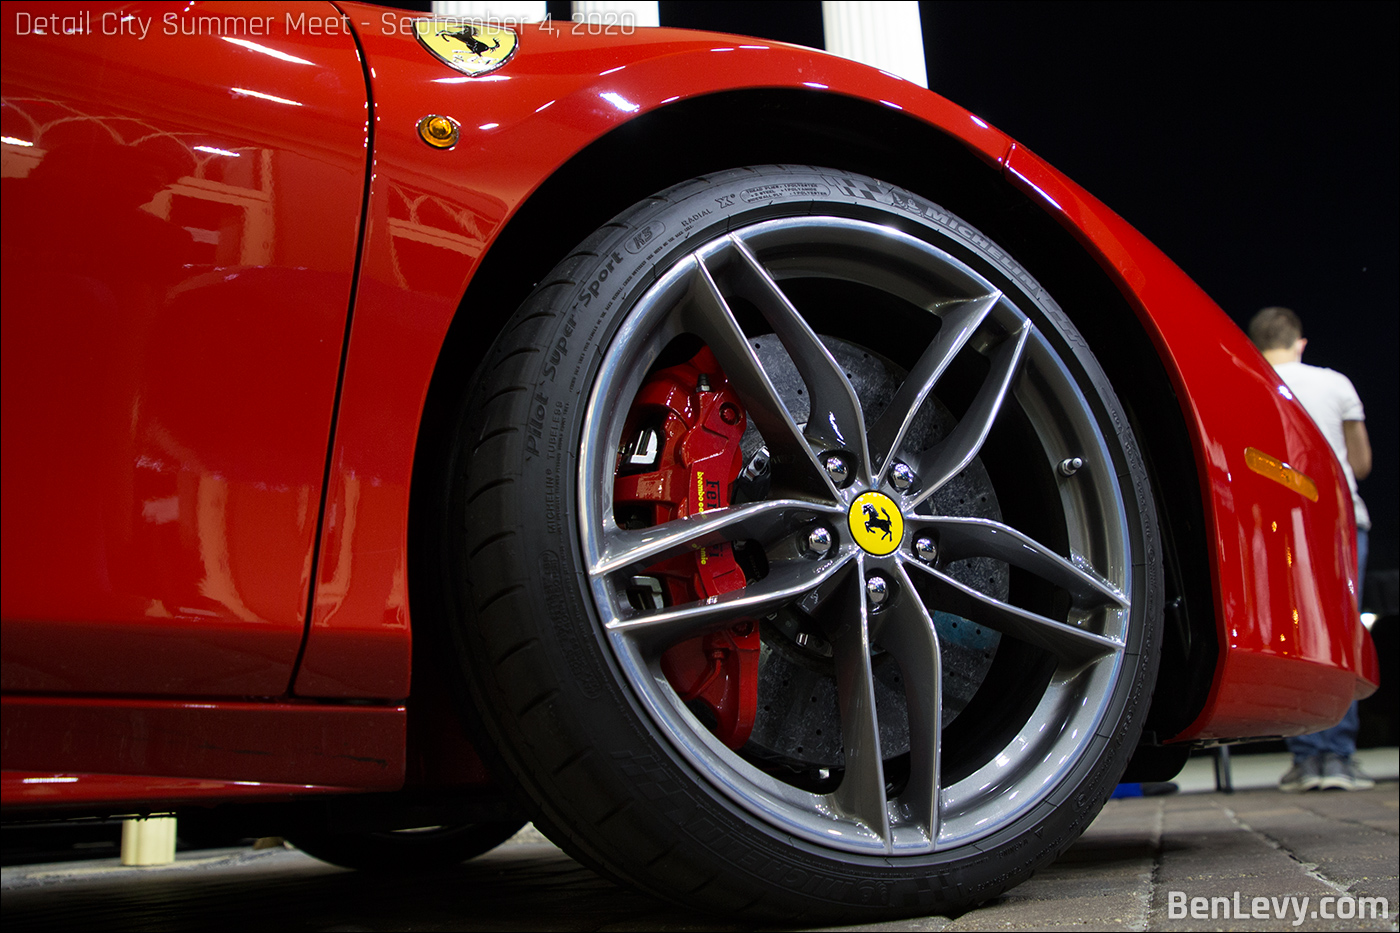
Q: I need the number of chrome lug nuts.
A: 5